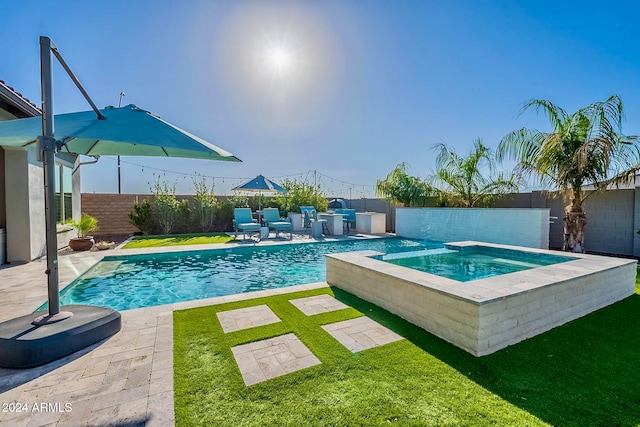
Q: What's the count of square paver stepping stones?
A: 4